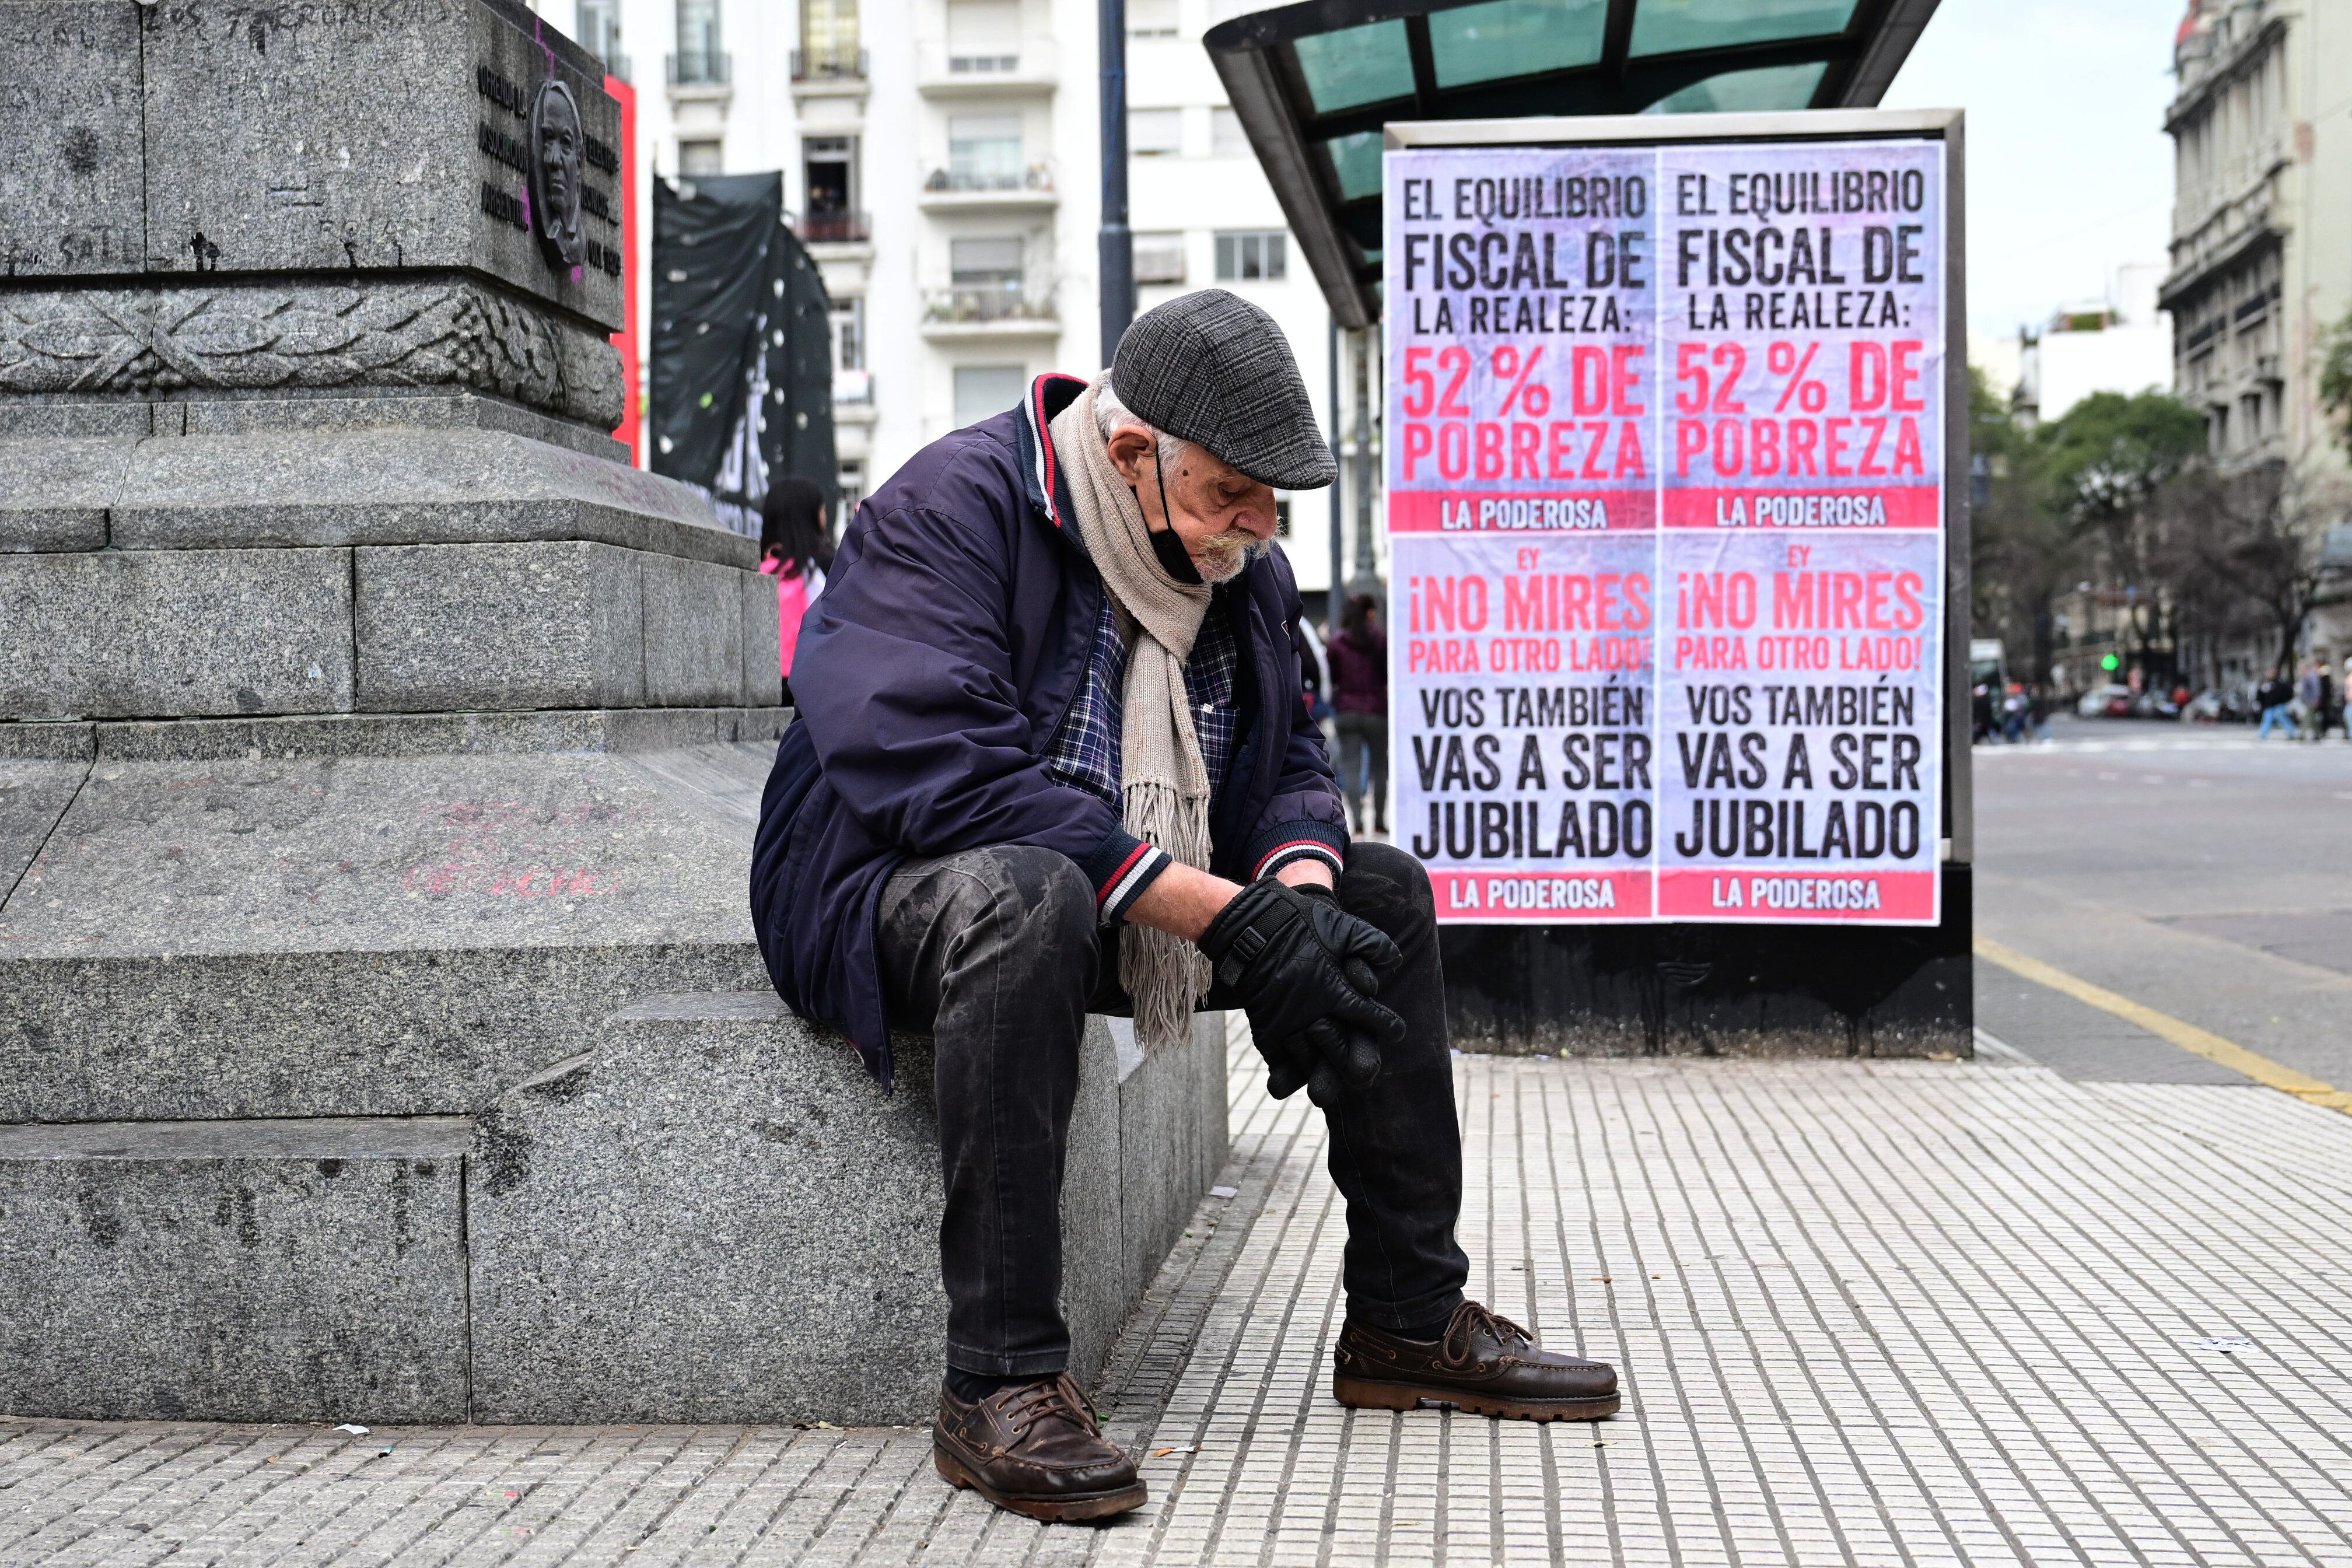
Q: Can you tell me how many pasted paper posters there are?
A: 4